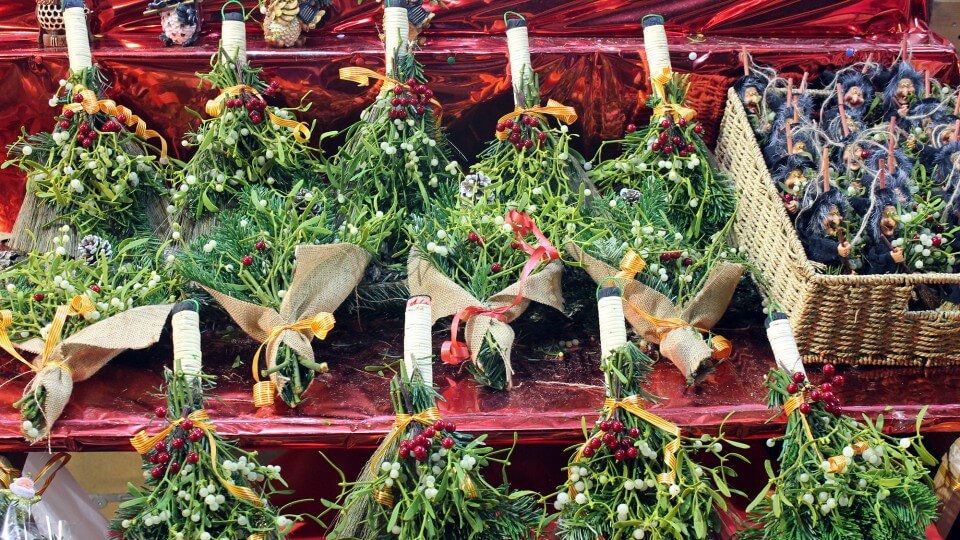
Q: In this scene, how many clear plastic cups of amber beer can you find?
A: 0